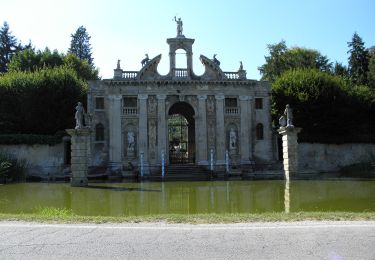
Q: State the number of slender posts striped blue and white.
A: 4